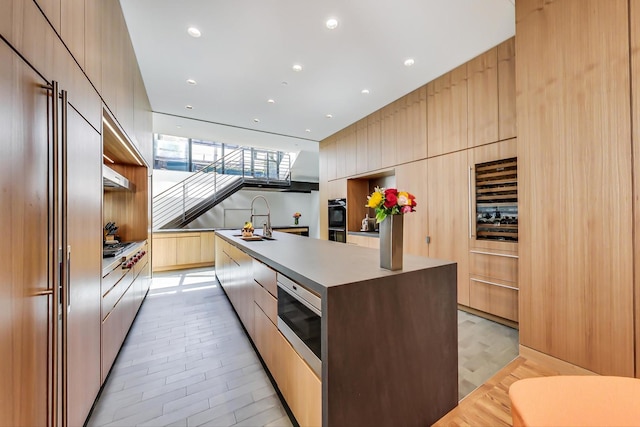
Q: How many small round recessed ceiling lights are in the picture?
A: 11